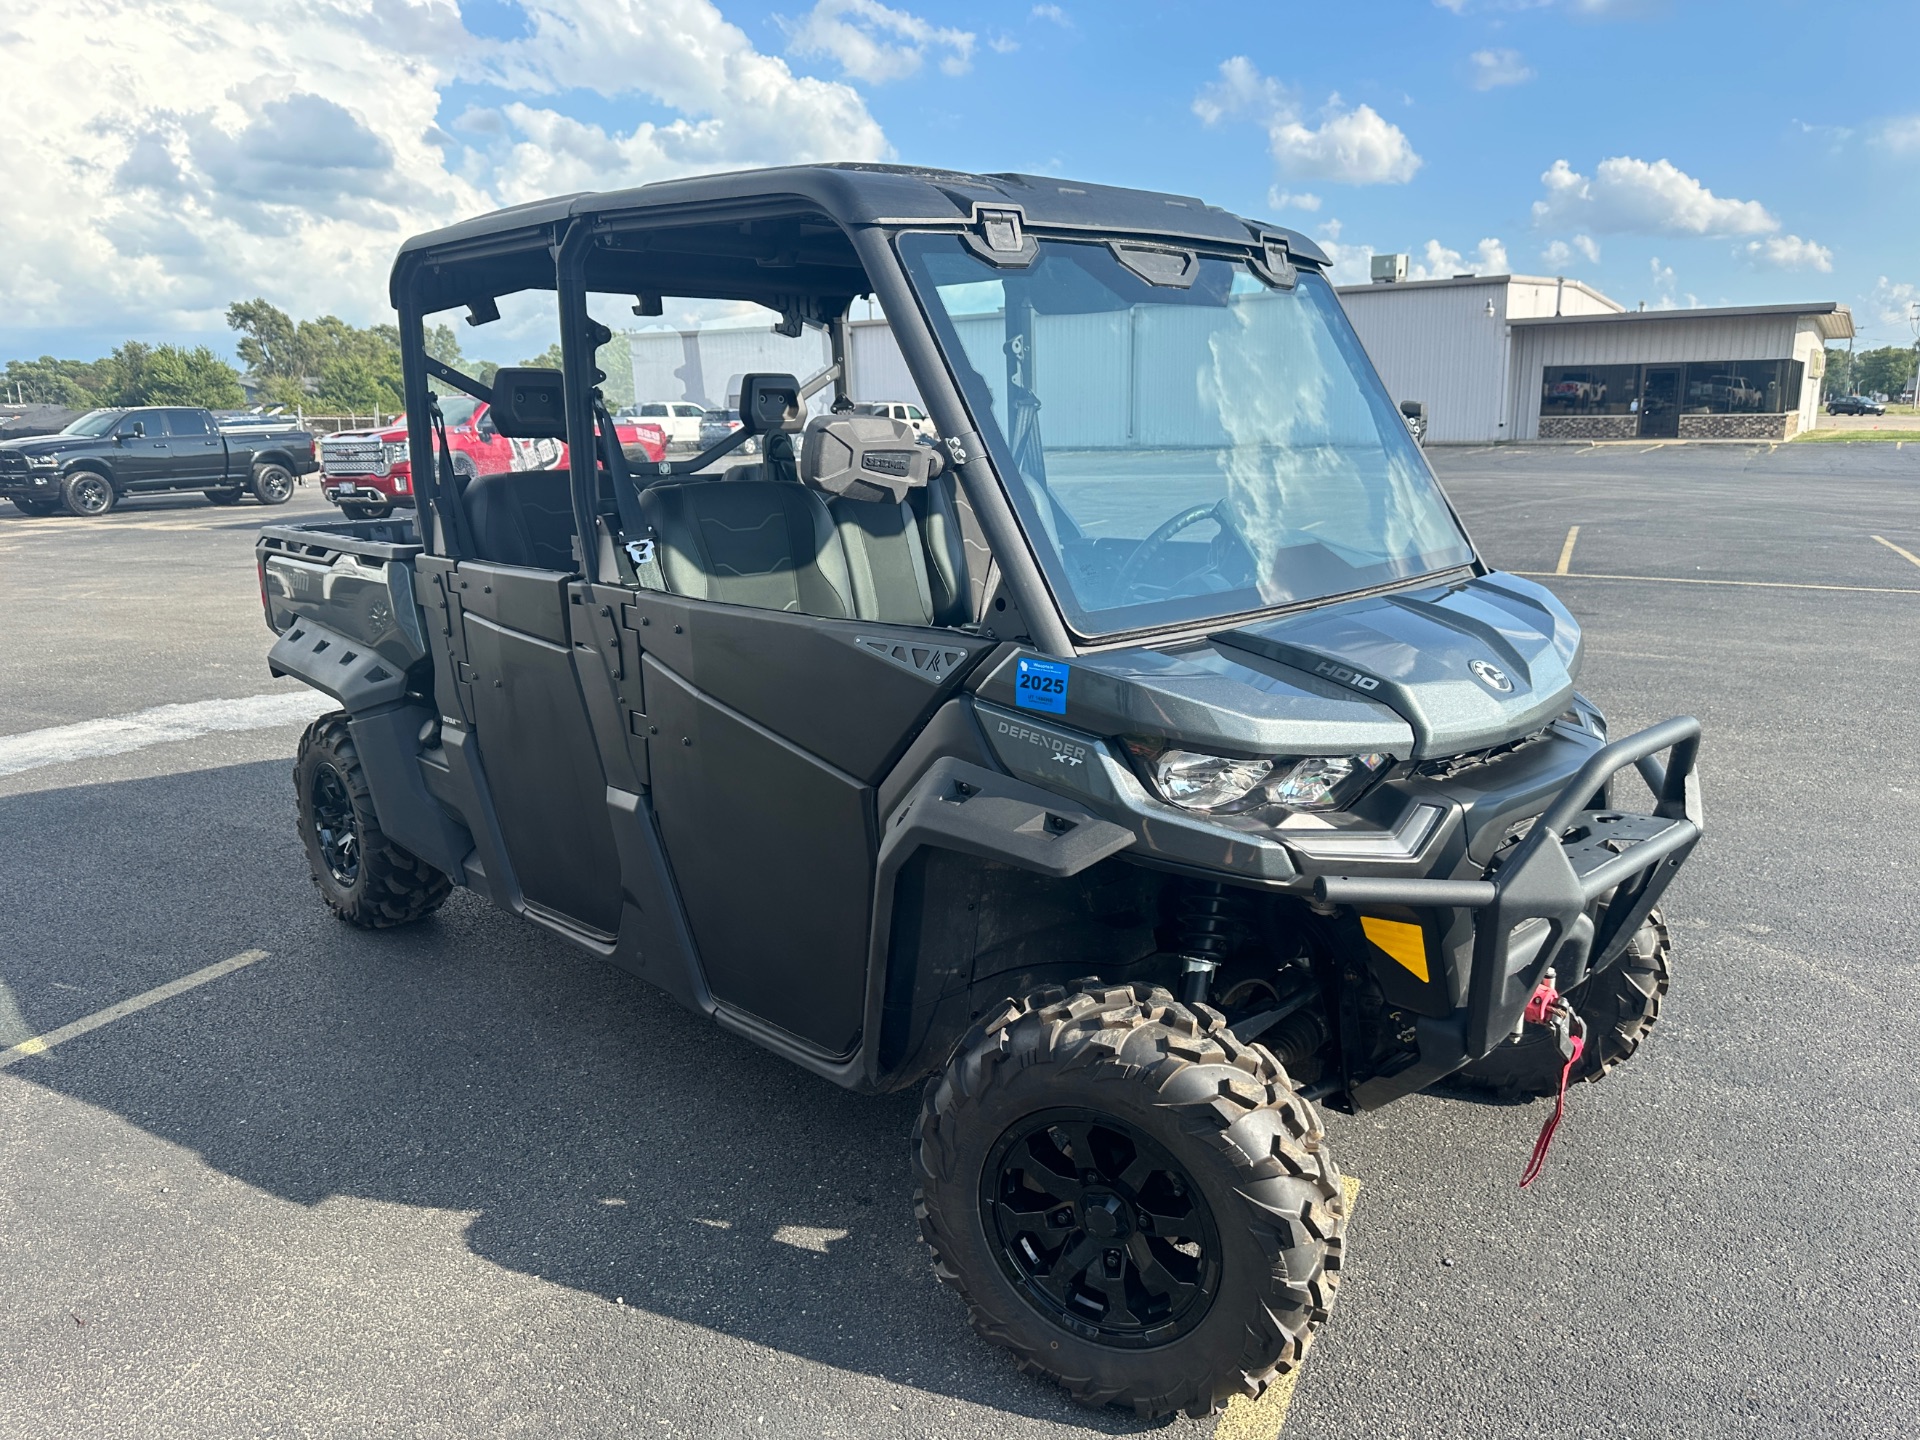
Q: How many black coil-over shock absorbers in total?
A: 1